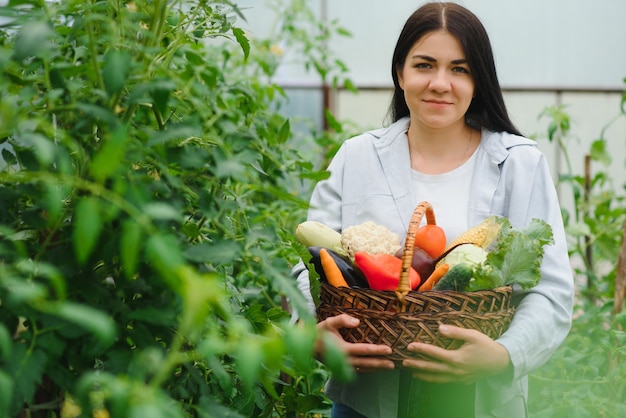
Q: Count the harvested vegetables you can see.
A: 12